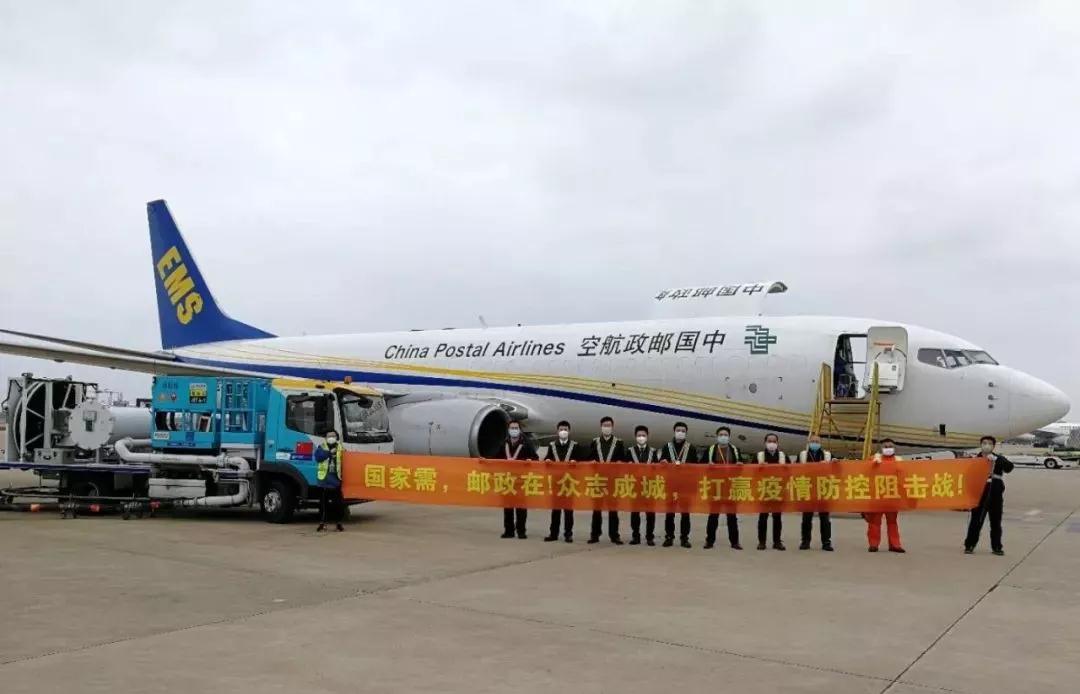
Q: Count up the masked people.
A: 11